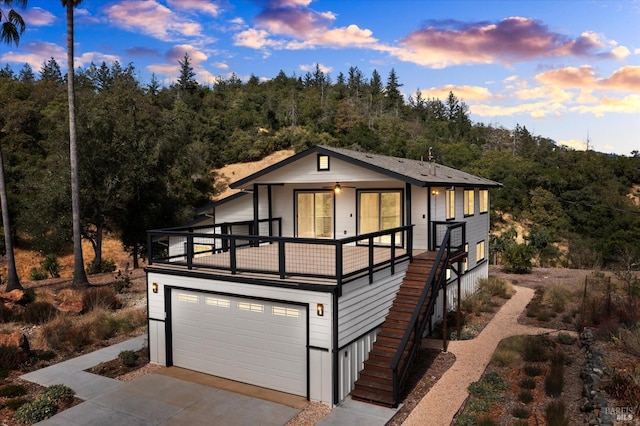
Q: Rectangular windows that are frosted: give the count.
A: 4